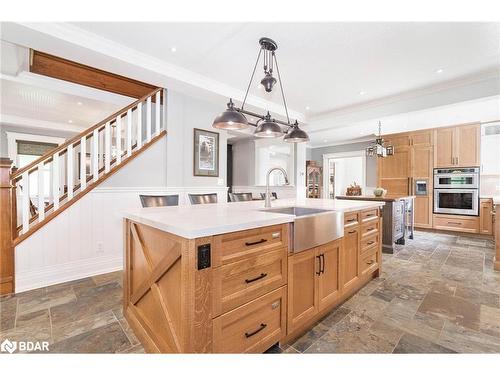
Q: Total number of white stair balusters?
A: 12